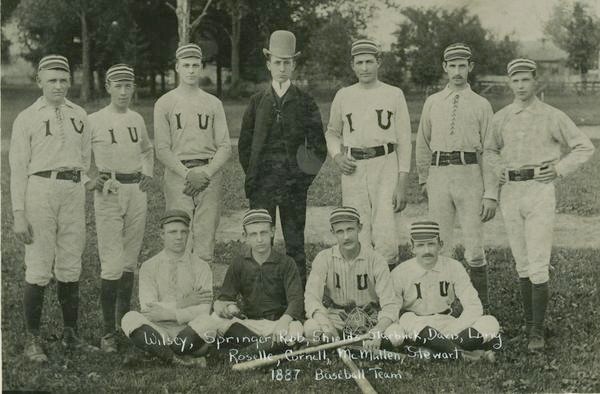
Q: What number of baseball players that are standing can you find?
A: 6